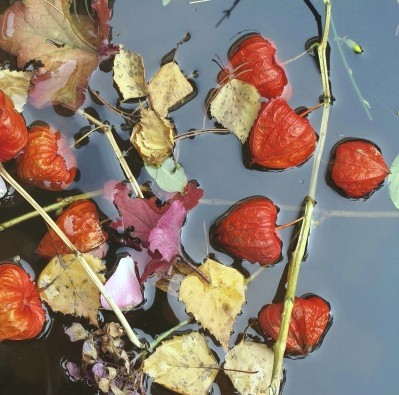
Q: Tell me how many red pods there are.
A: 9